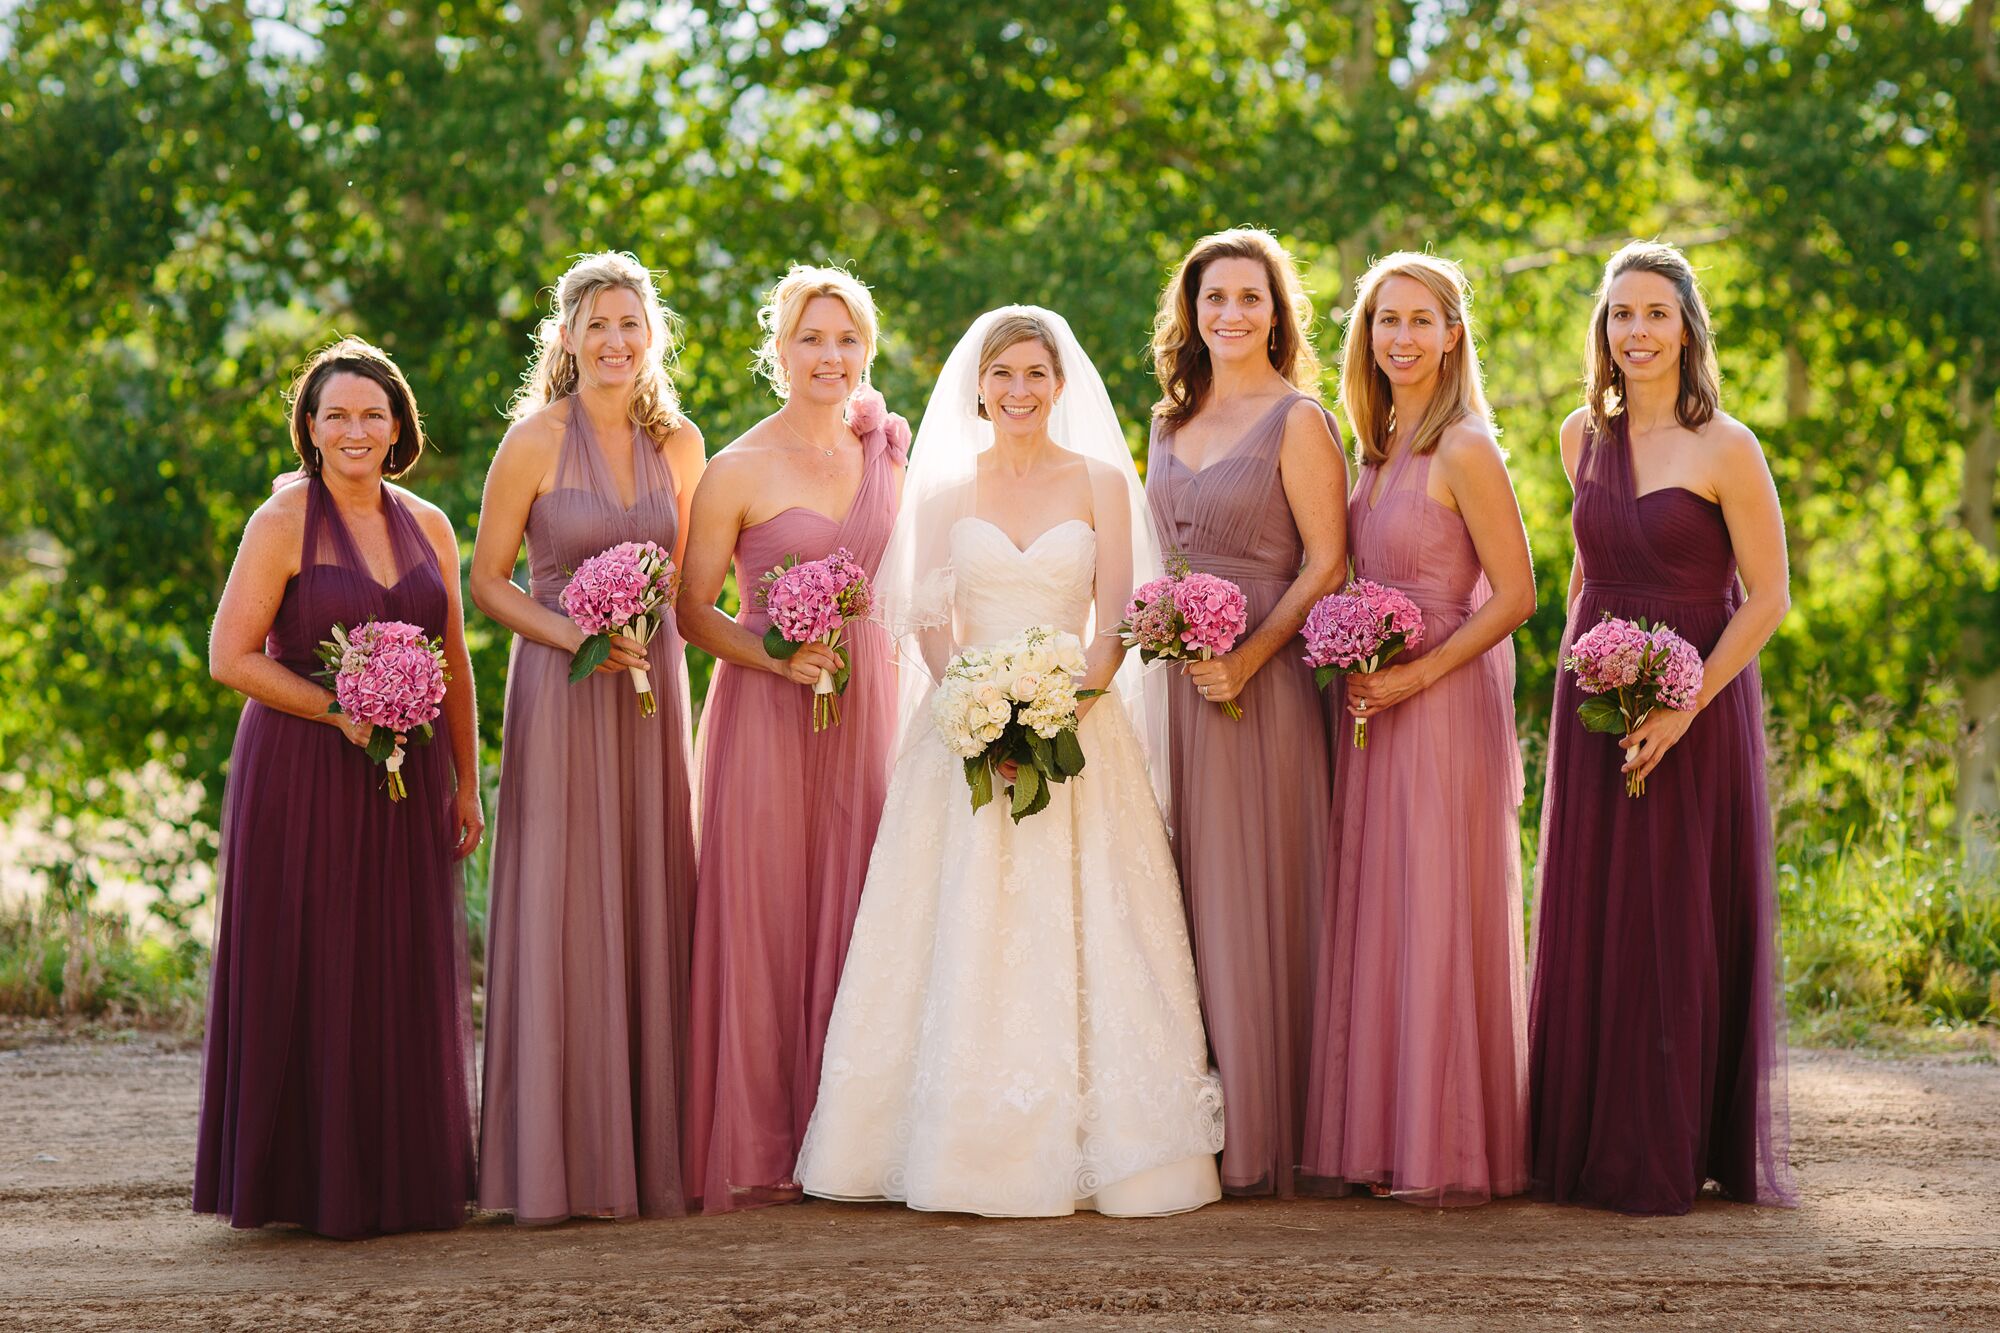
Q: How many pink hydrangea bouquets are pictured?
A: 6